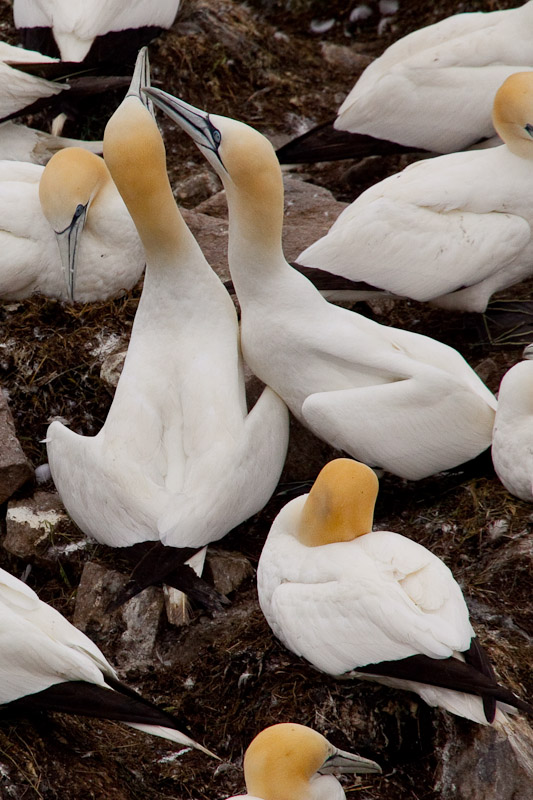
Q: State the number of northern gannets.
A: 11